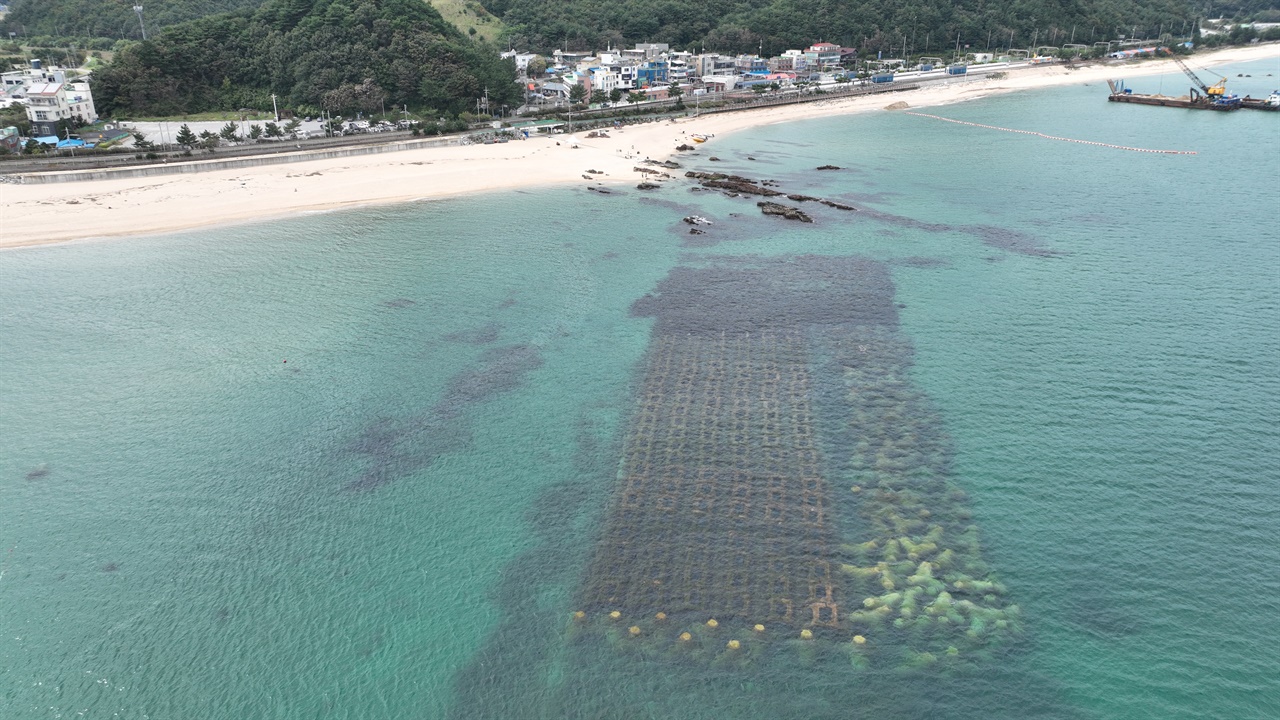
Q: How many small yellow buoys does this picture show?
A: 10